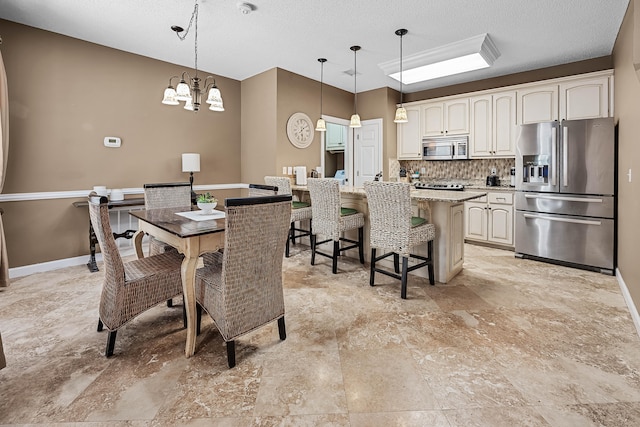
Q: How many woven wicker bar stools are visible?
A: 3